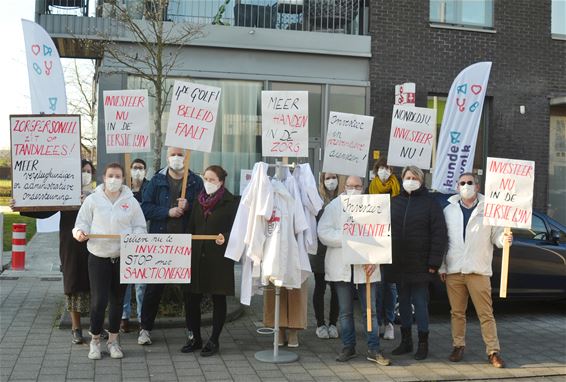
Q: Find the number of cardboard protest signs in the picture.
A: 9